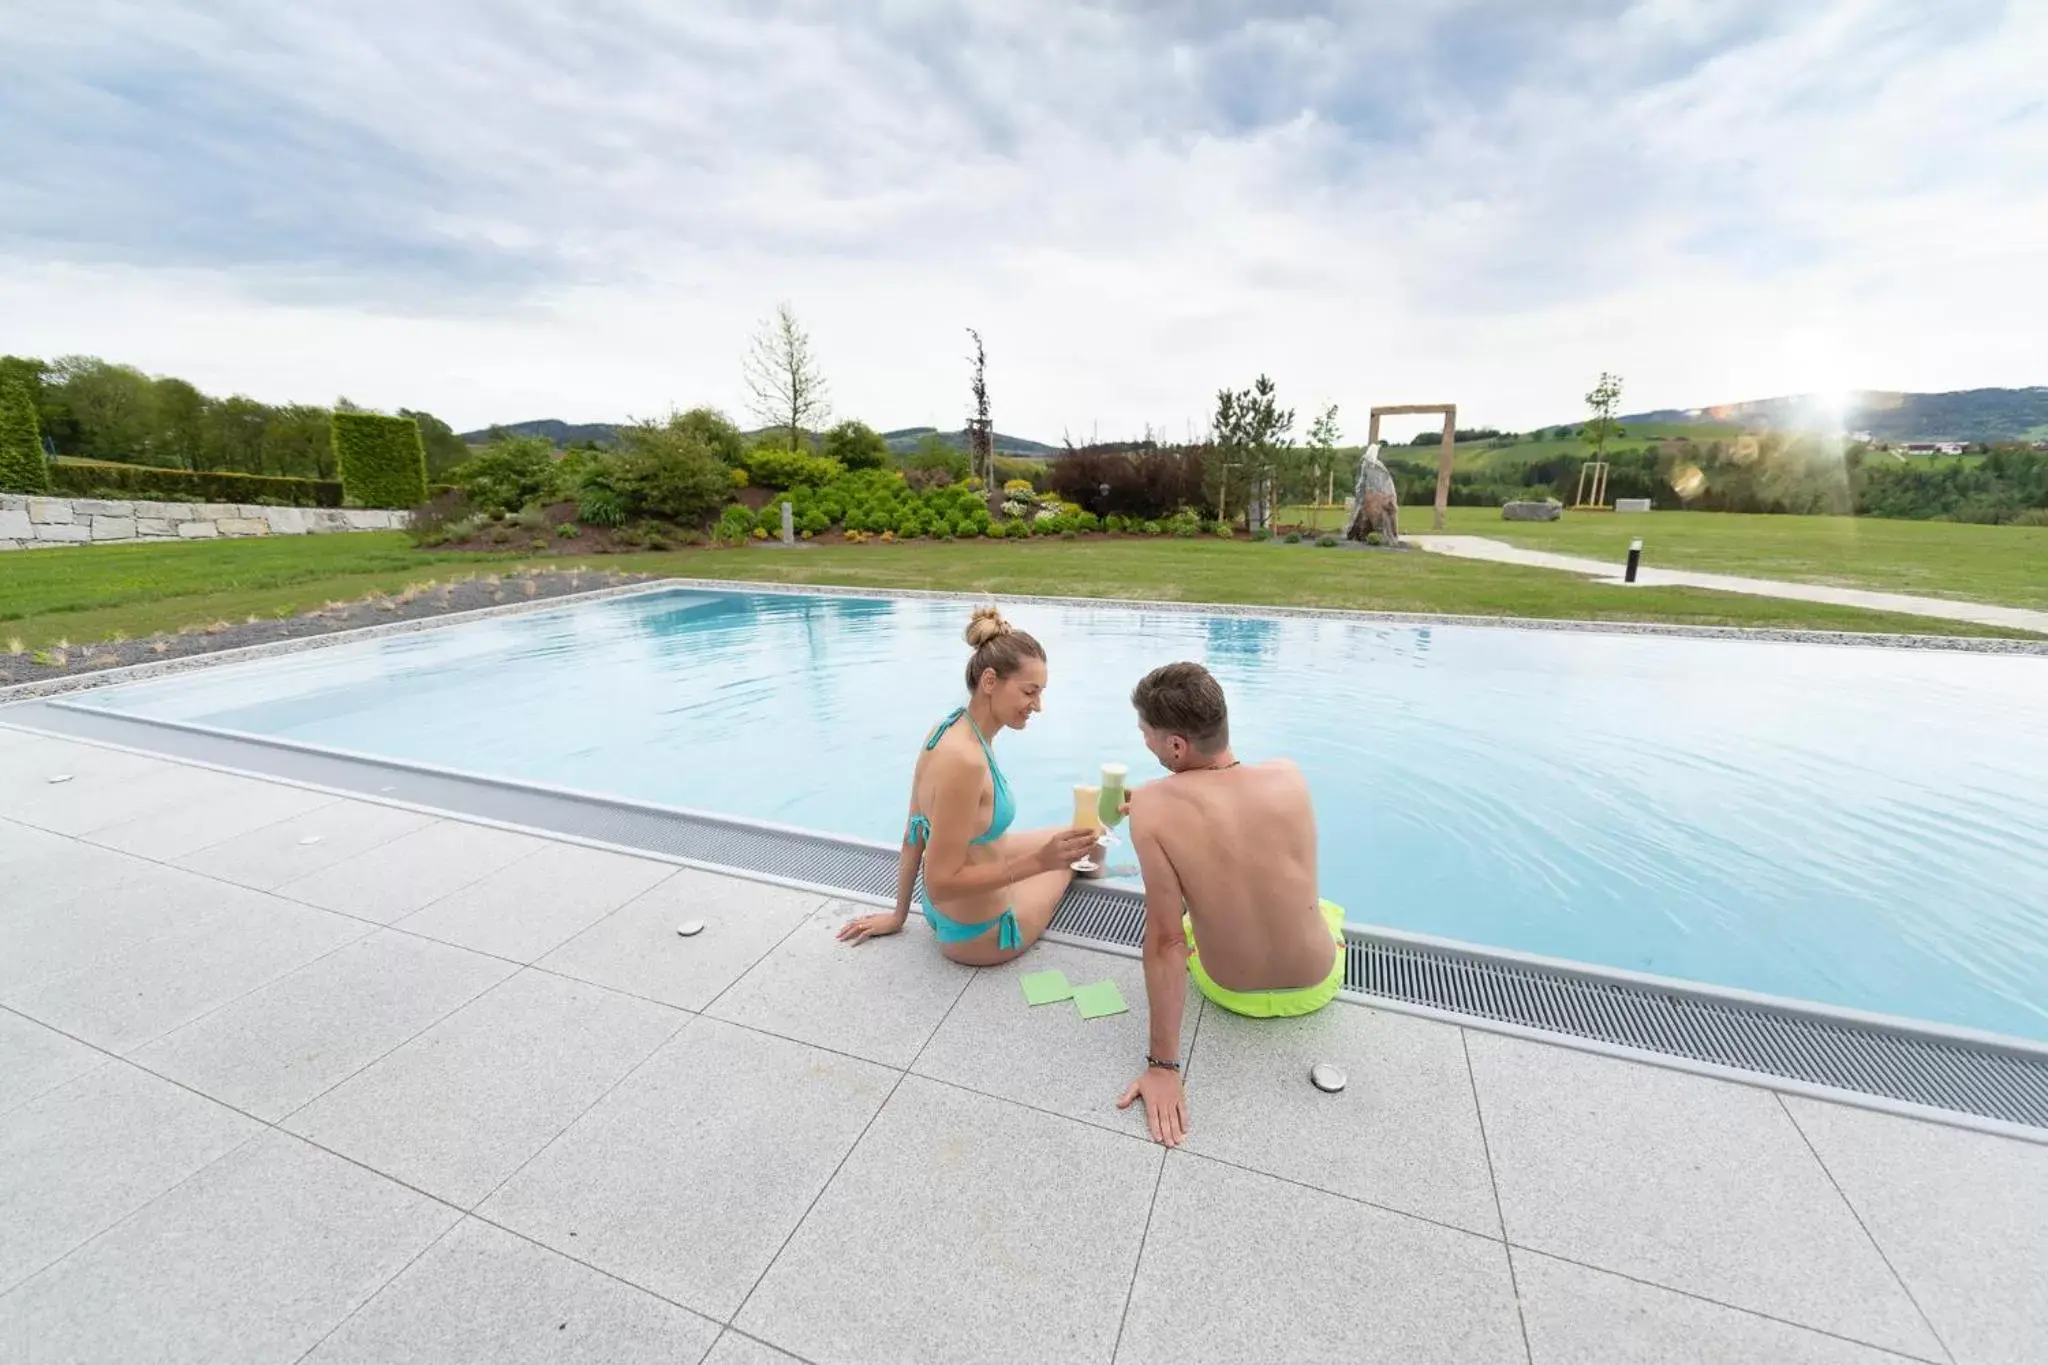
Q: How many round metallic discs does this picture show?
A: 4